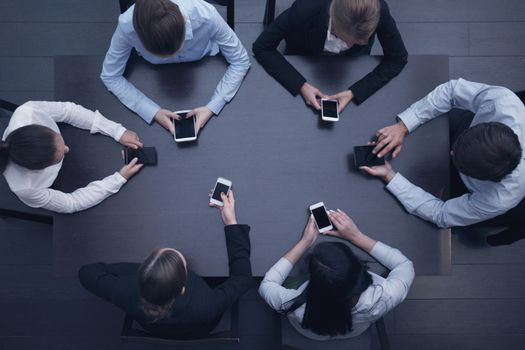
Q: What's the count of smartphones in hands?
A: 6